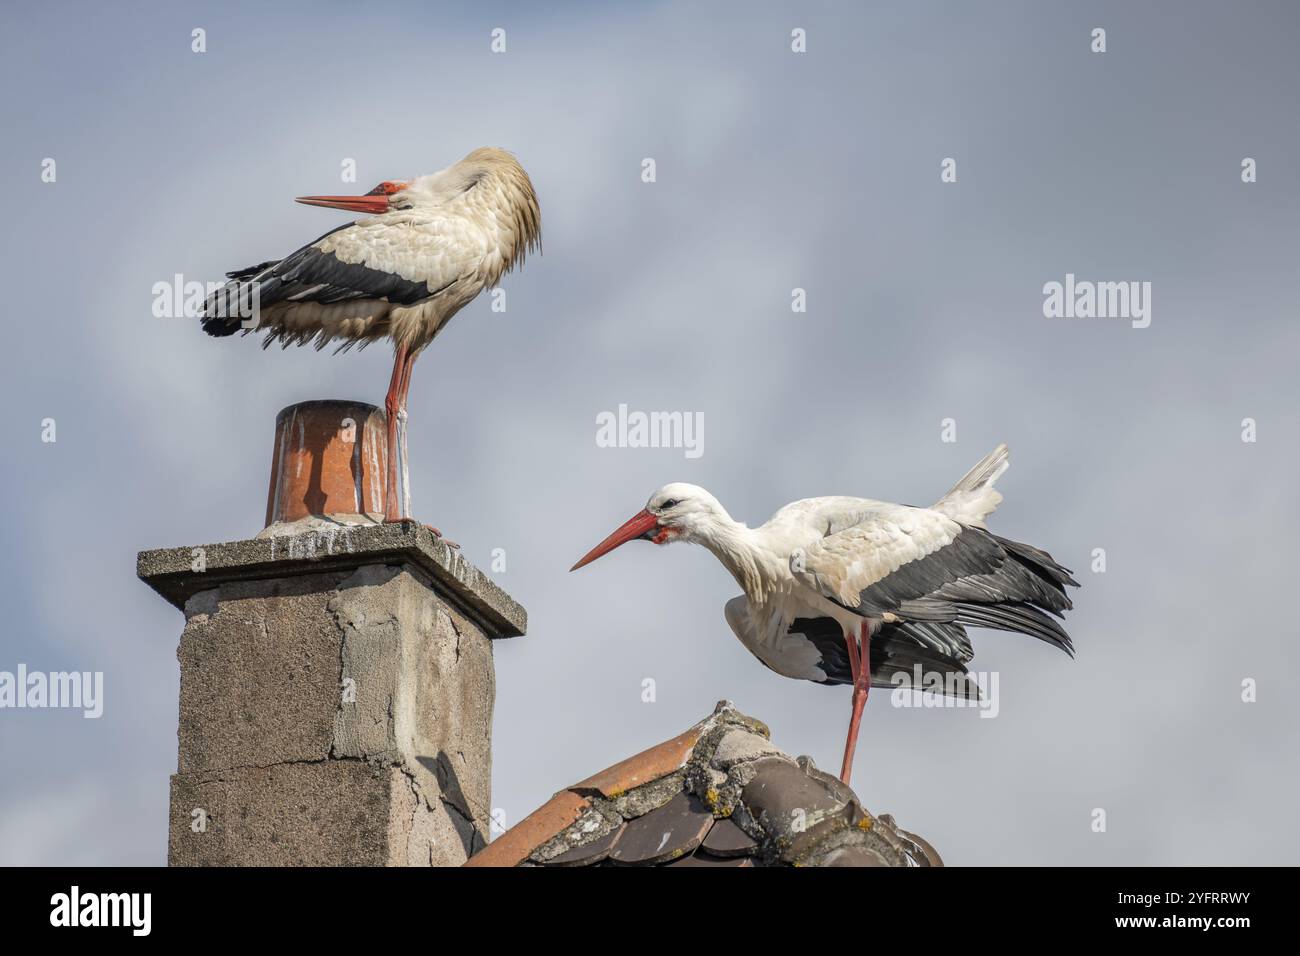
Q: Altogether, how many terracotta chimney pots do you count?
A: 1